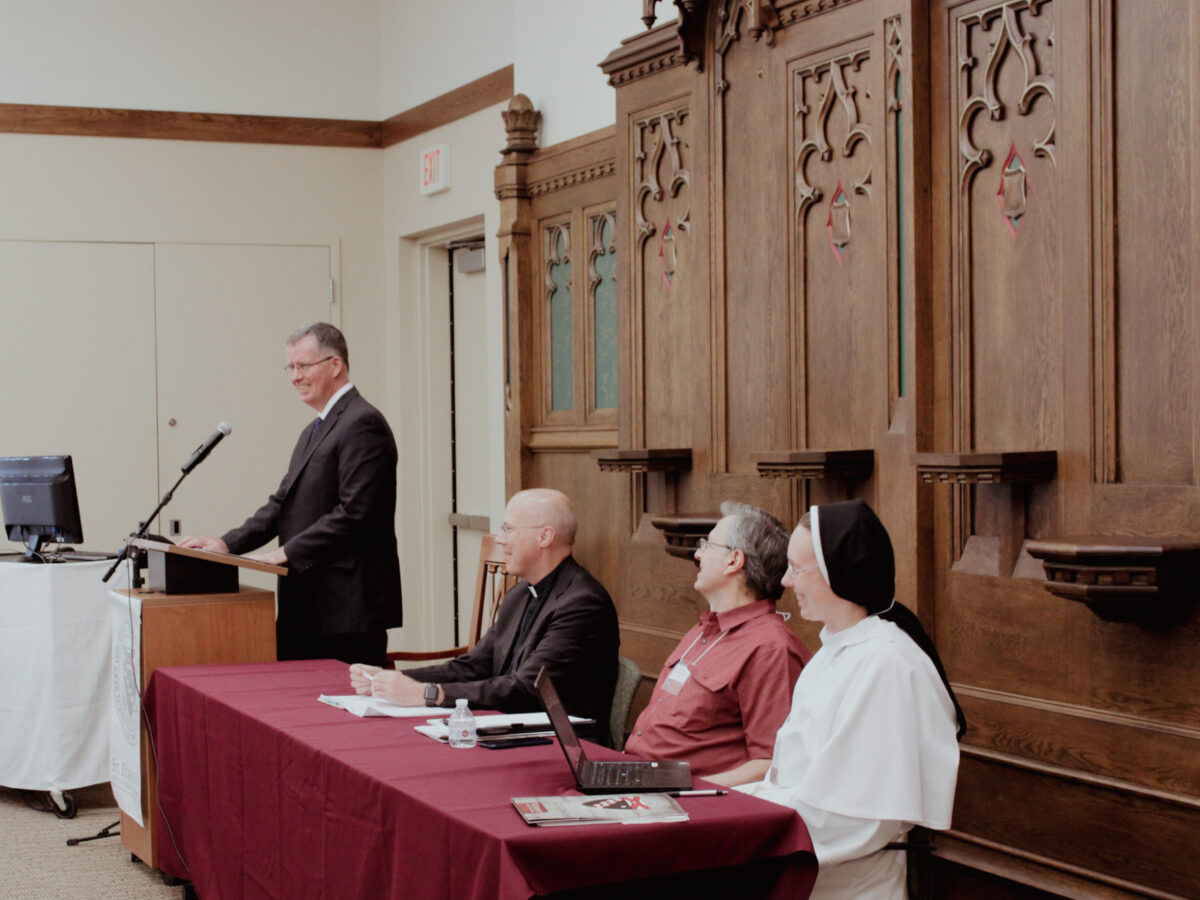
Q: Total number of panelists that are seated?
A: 3